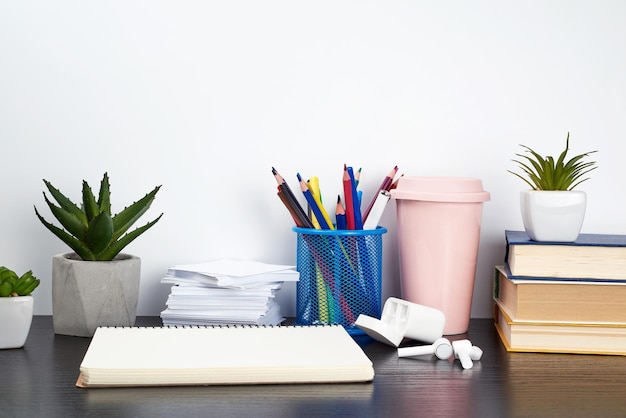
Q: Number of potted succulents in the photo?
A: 3